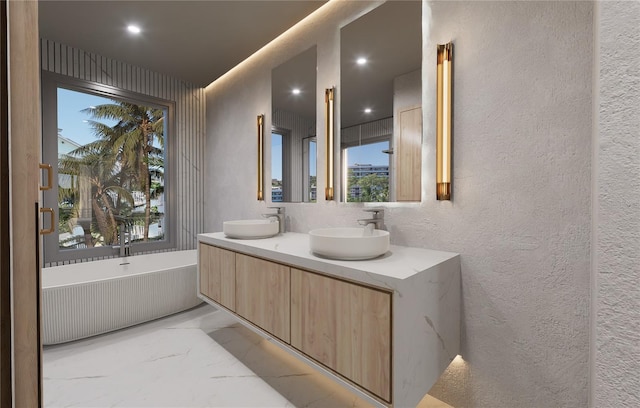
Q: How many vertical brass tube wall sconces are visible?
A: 3